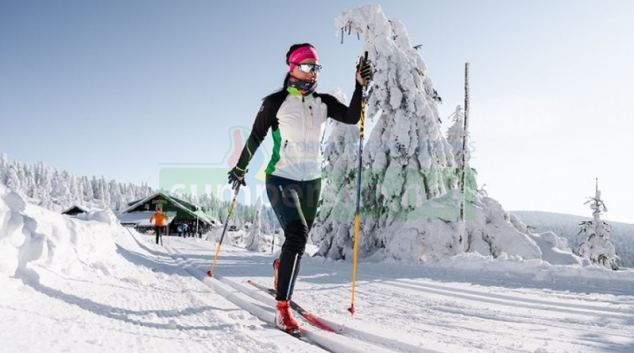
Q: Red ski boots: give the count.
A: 2